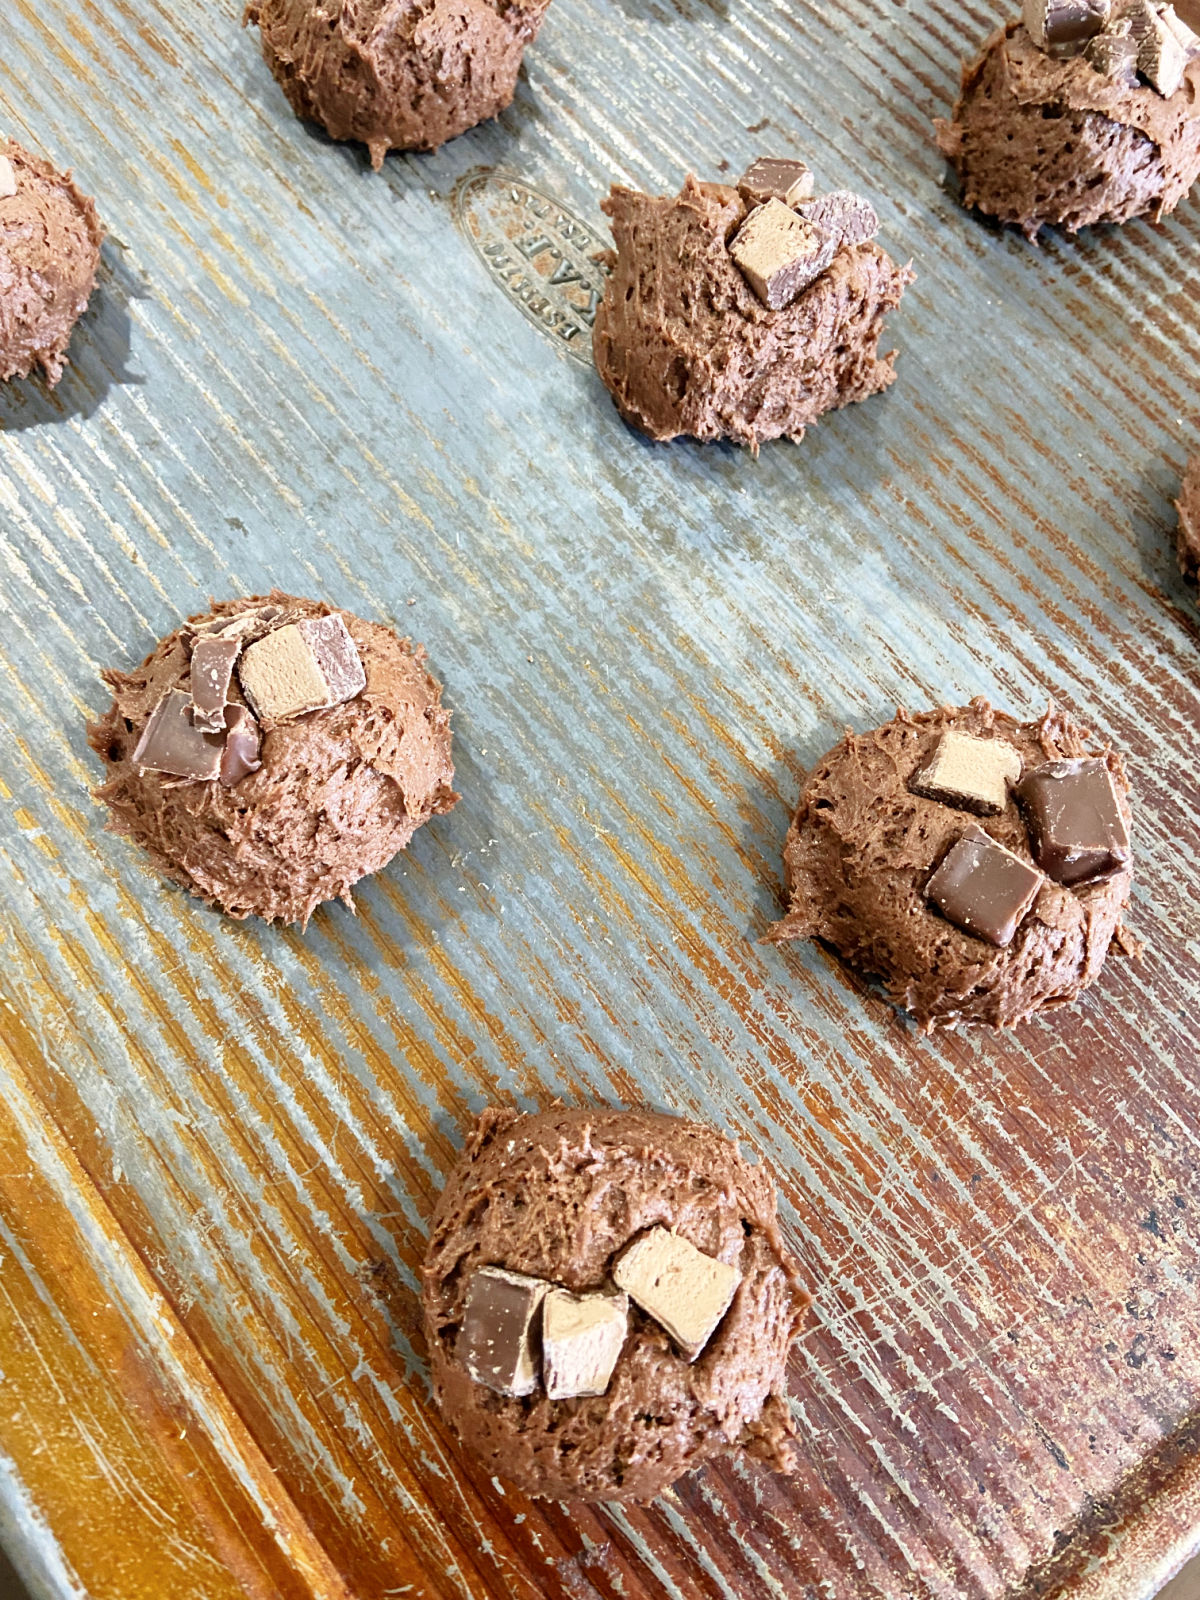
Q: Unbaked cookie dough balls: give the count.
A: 8